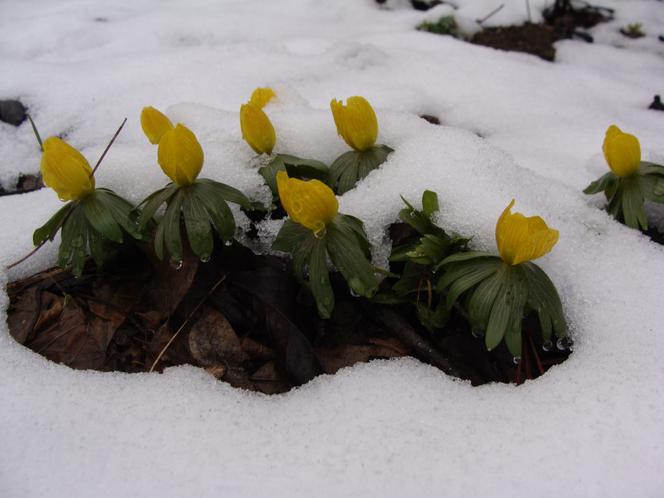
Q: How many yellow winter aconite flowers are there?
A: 9